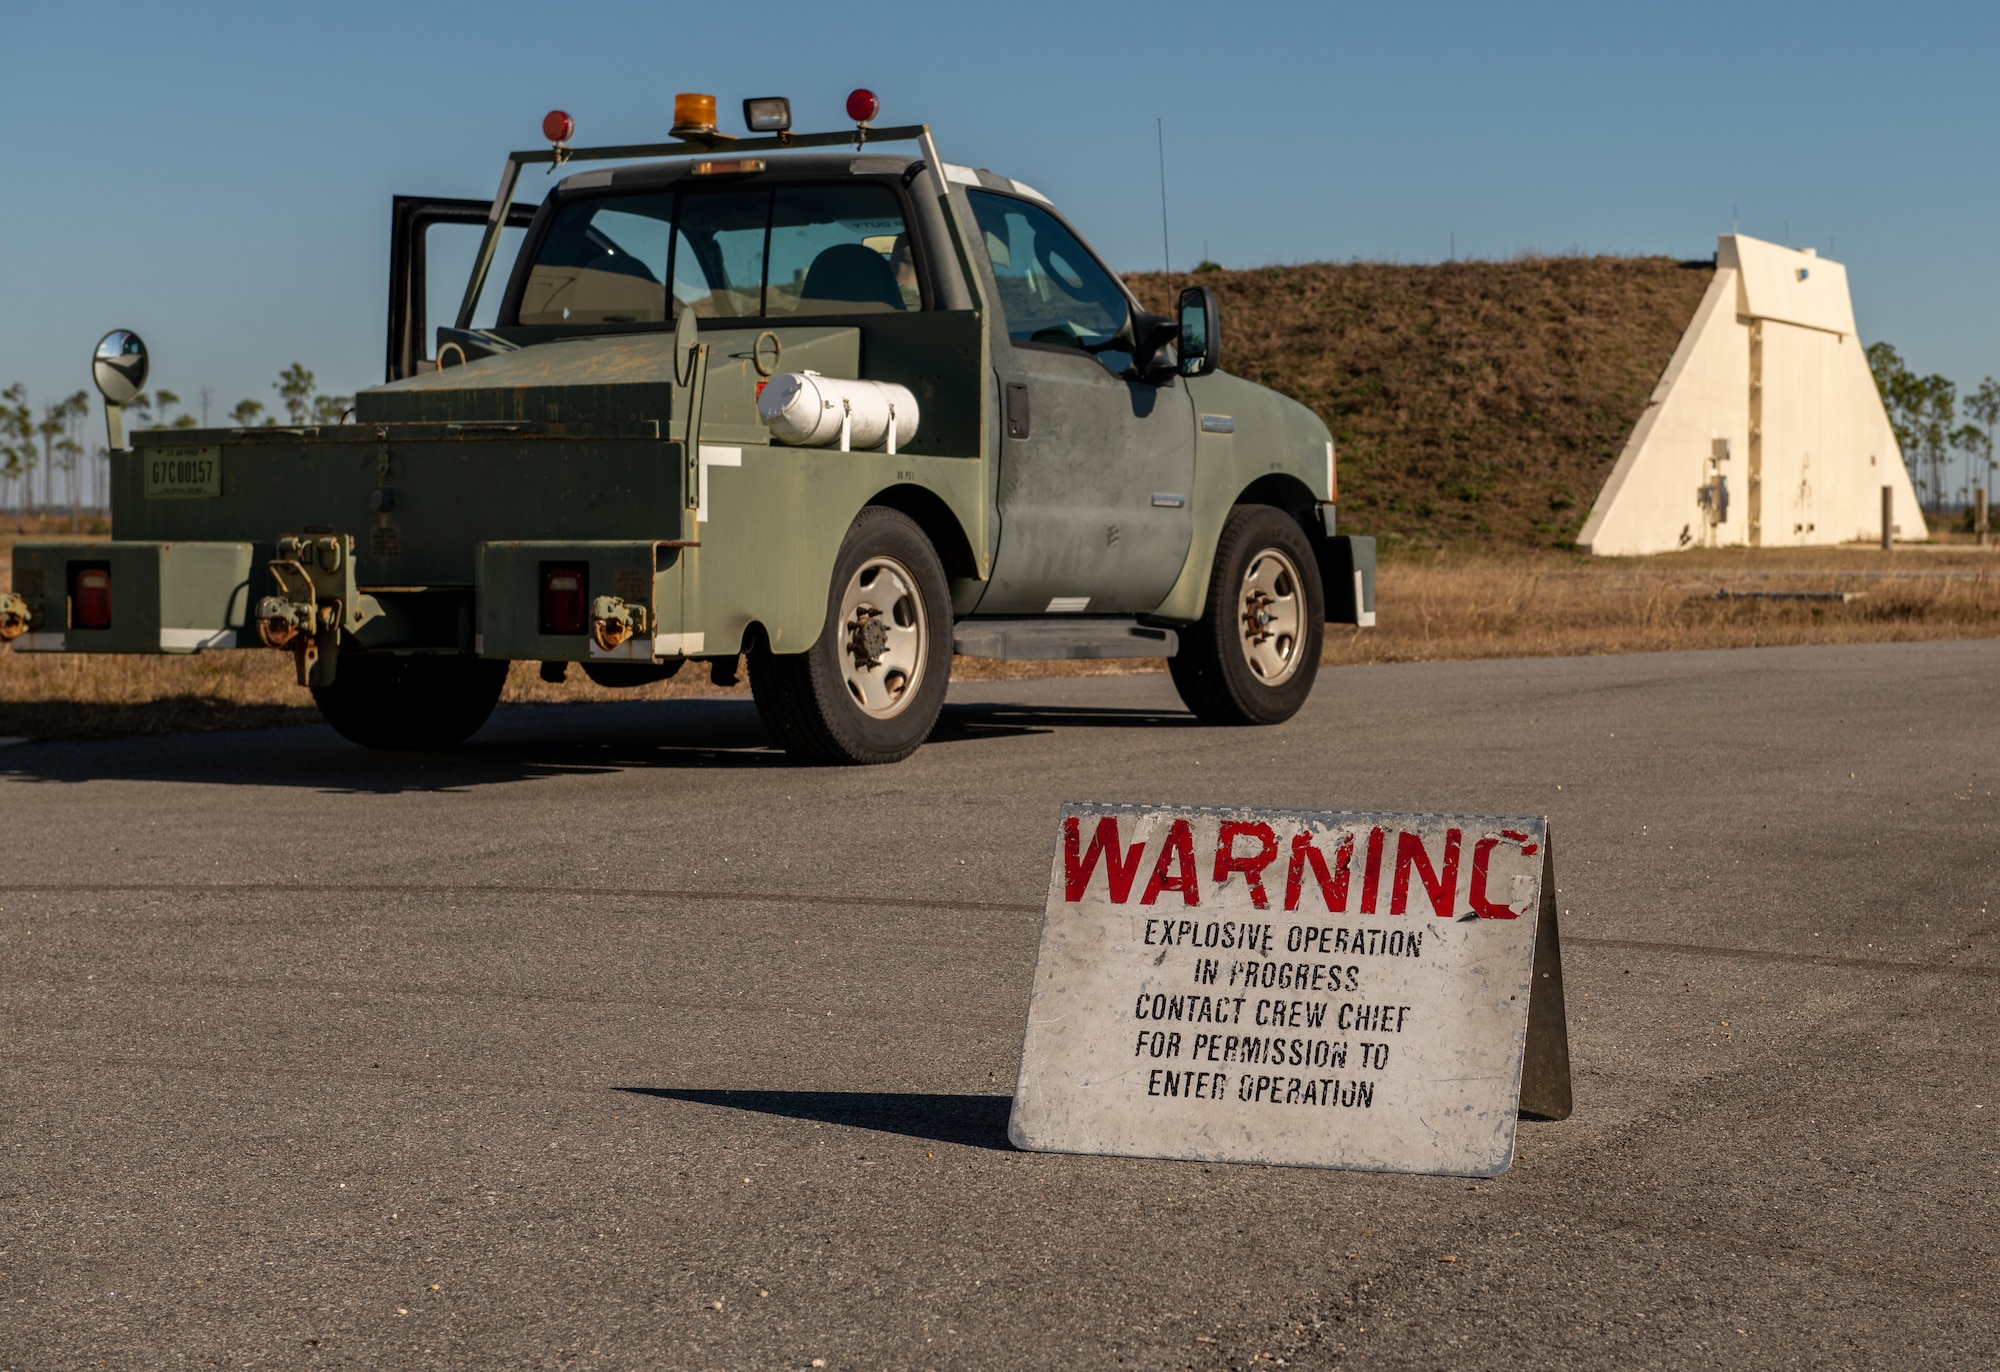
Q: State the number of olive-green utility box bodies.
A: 1